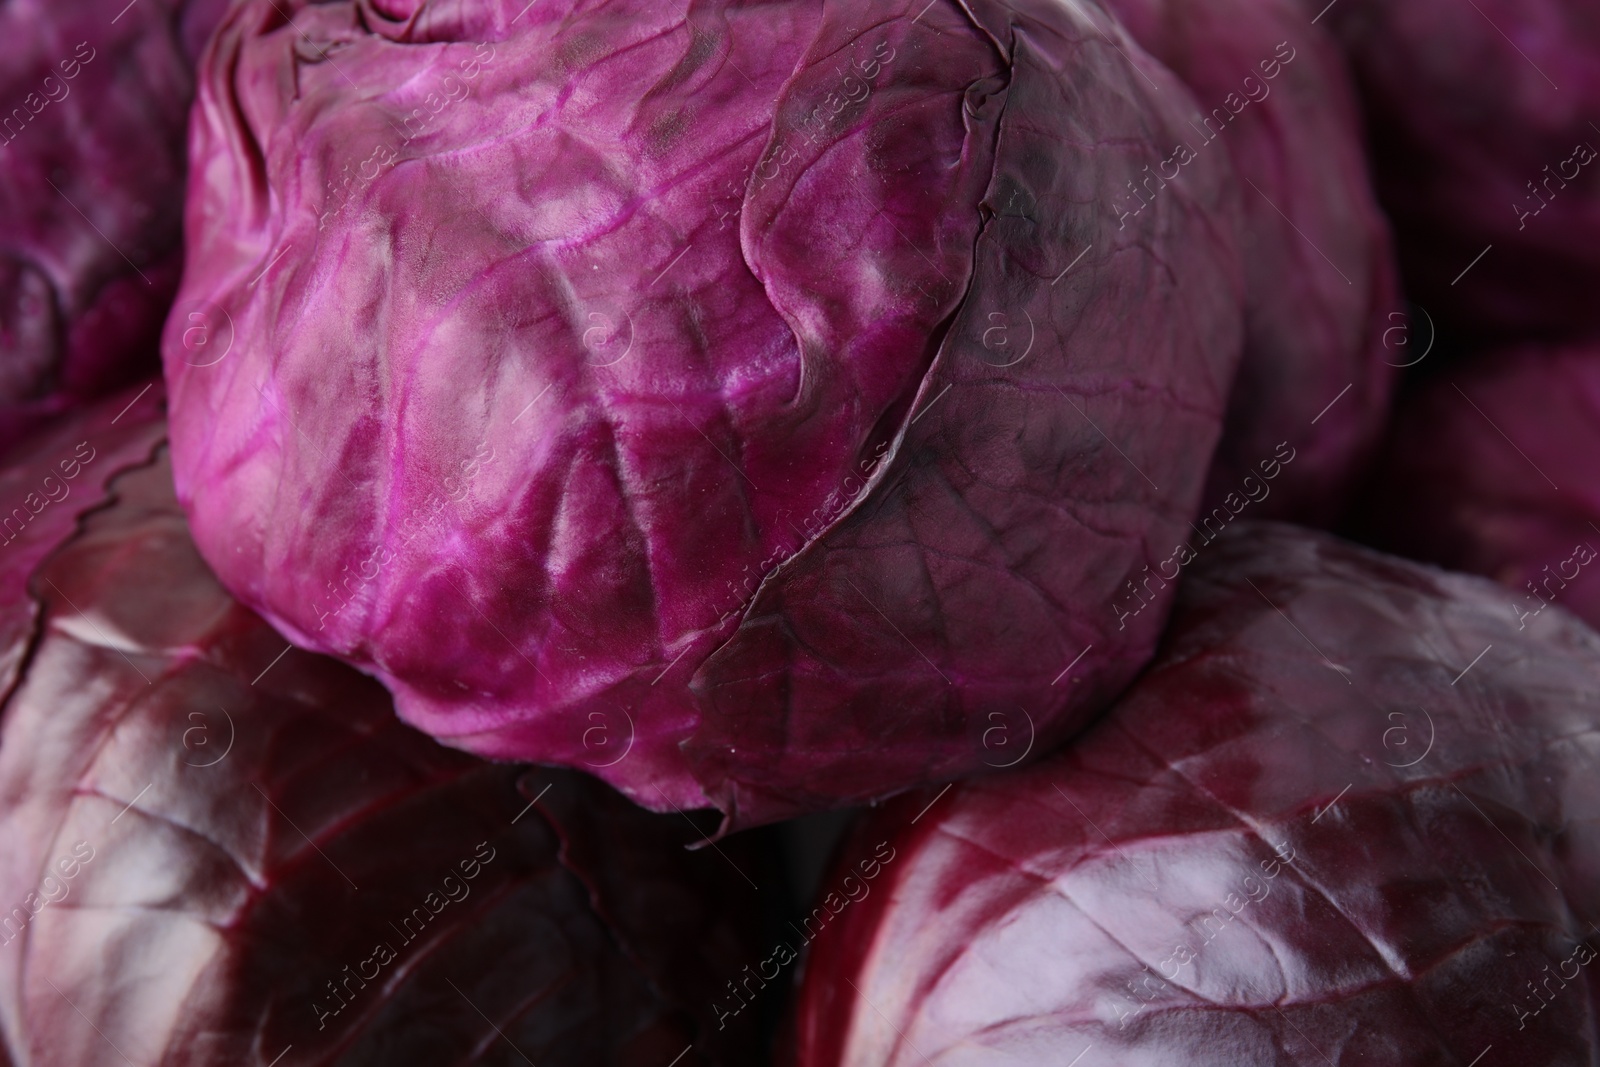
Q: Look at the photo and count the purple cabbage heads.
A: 7